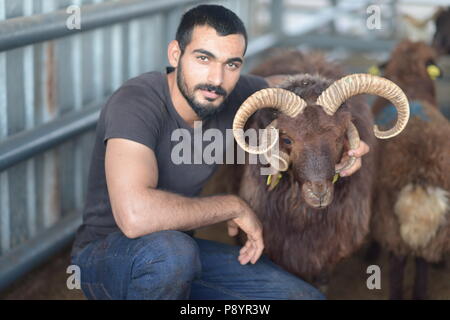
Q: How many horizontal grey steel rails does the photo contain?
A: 3